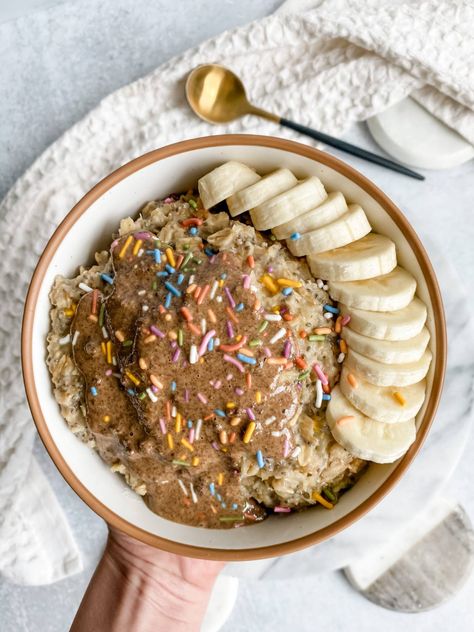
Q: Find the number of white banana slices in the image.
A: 12